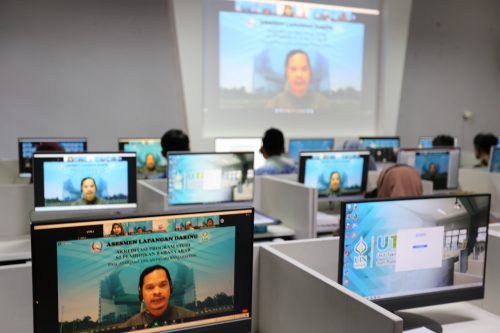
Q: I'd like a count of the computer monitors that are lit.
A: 13